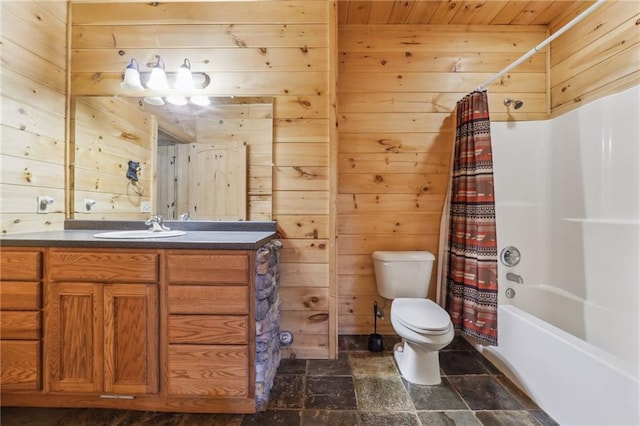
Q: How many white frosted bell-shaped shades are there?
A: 3